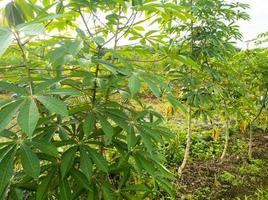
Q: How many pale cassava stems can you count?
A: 3